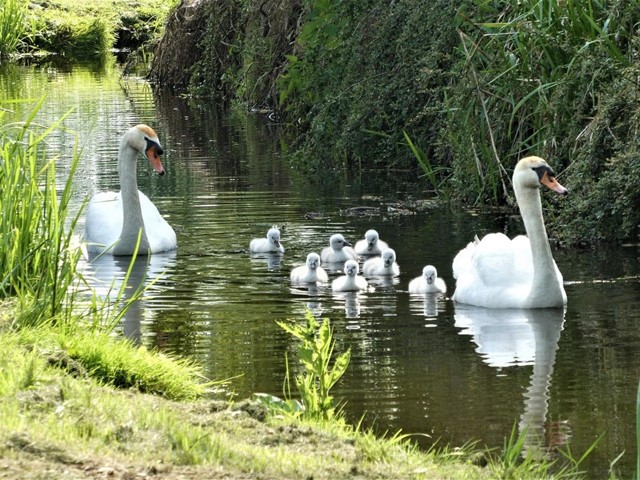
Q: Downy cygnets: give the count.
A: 7